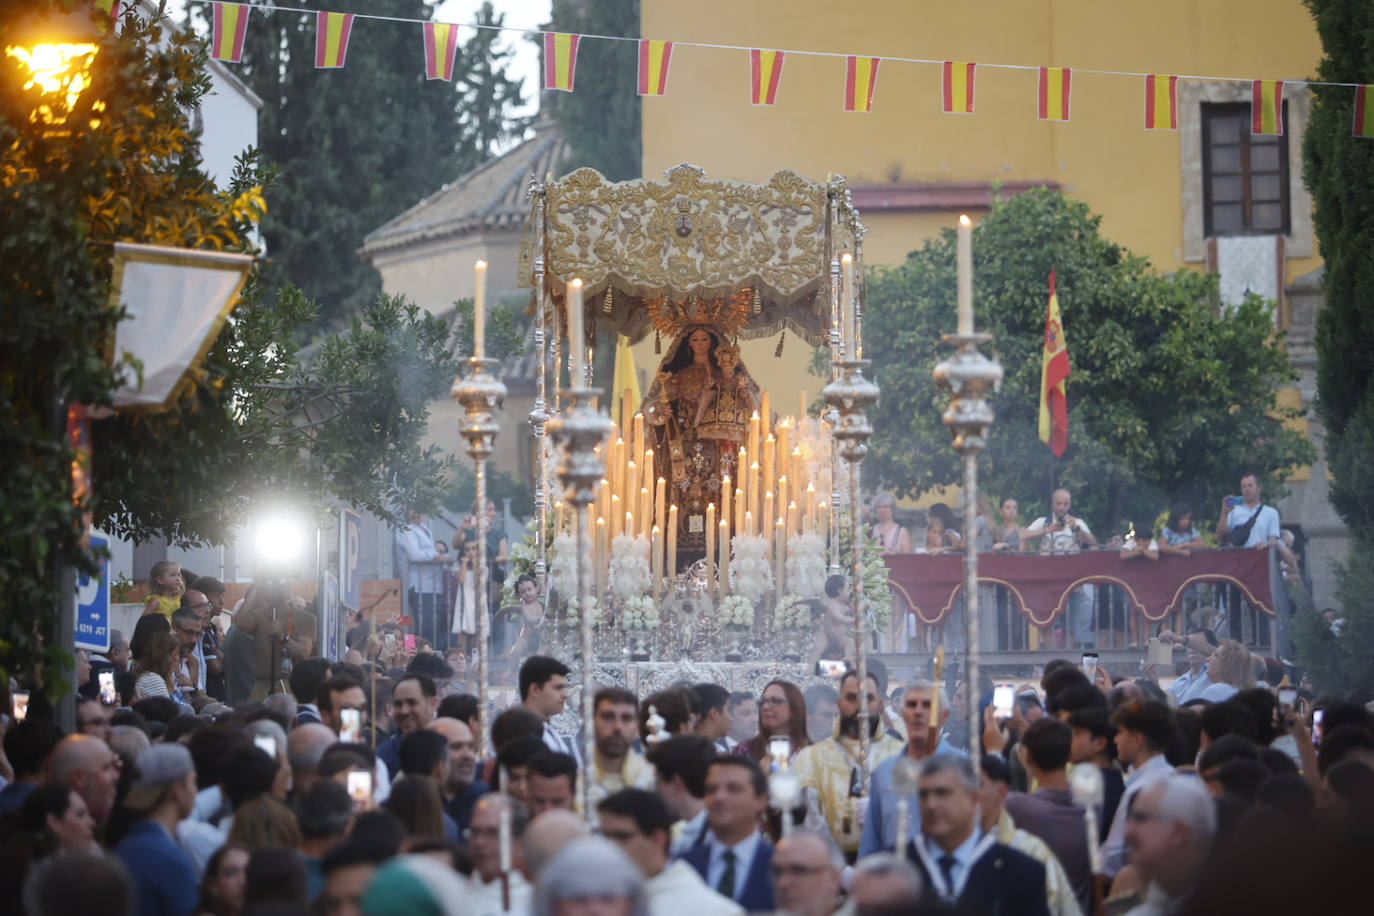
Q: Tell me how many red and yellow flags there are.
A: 14